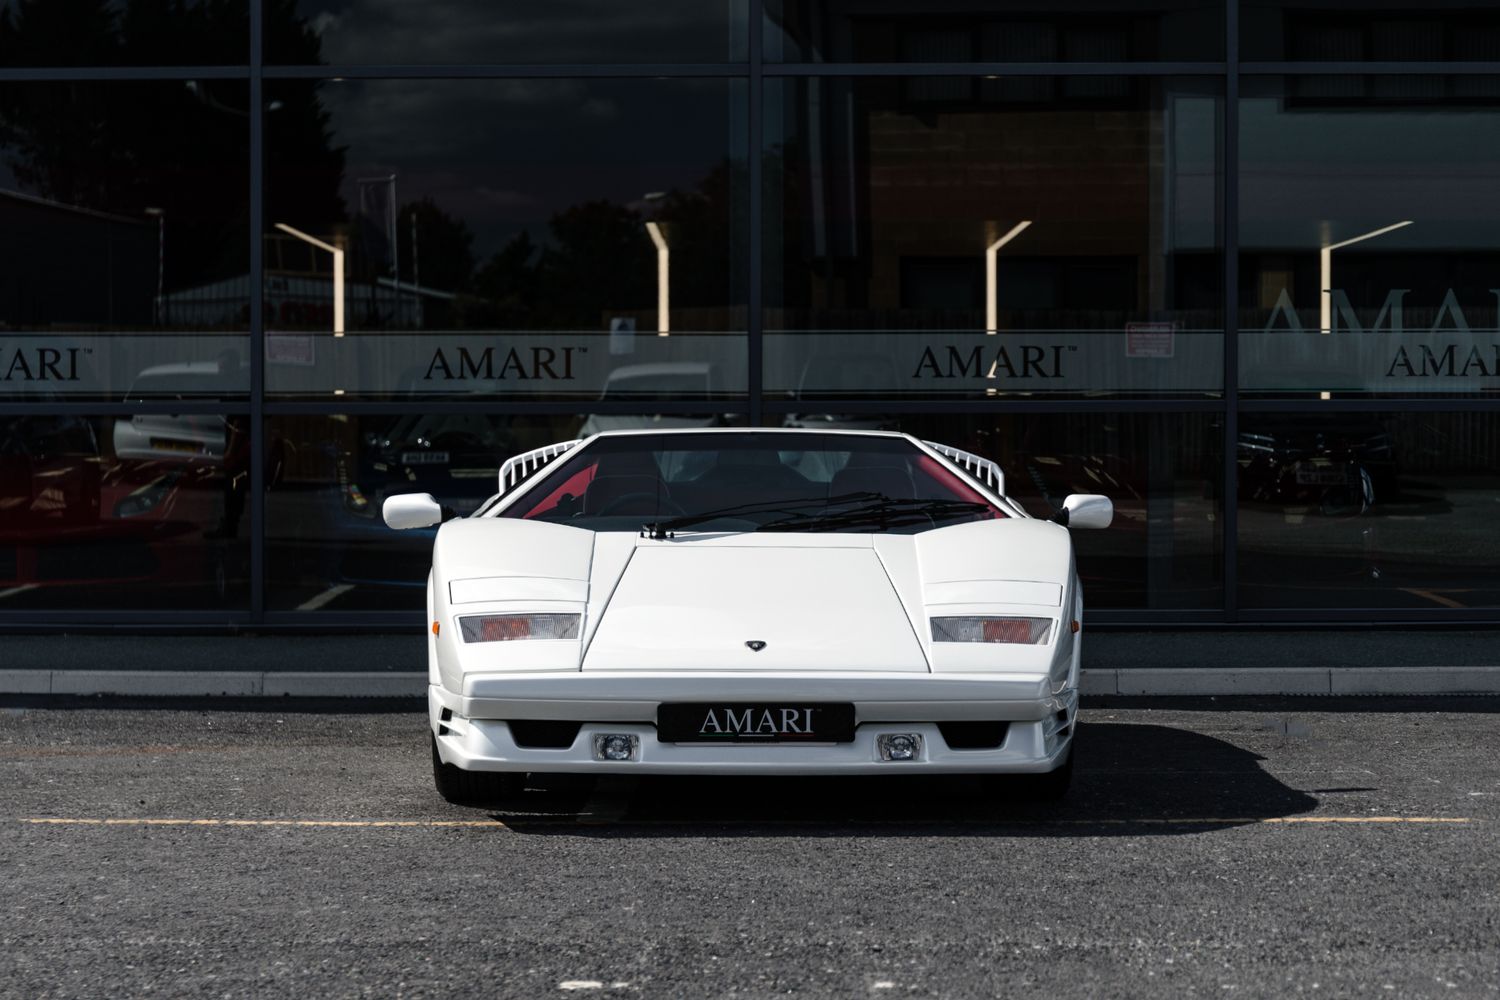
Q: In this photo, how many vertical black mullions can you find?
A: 3